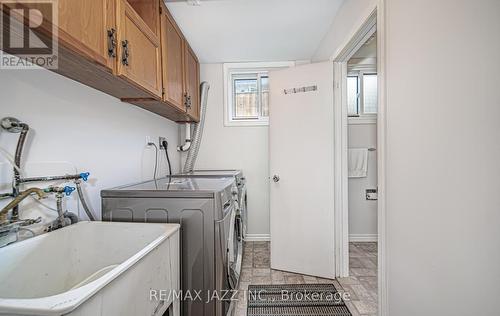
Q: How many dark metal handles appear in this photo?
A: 4